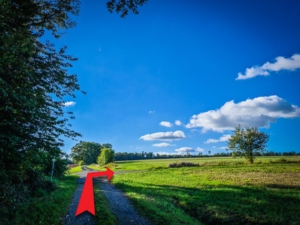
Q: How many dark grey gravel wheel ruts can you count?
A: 2